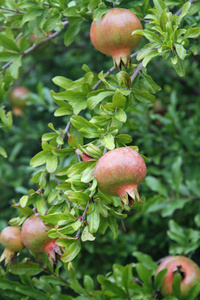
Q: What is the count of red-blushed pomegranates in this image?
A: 6